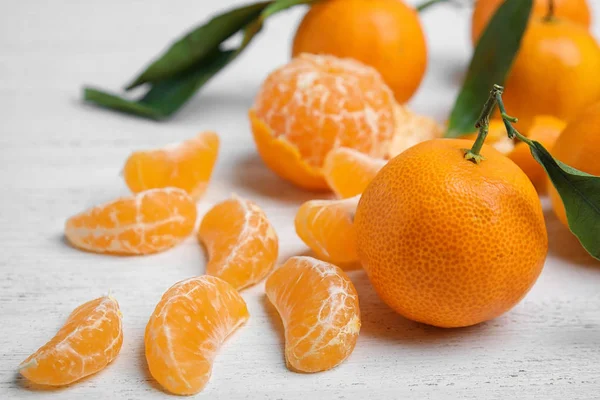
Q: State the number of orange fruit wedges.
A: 8